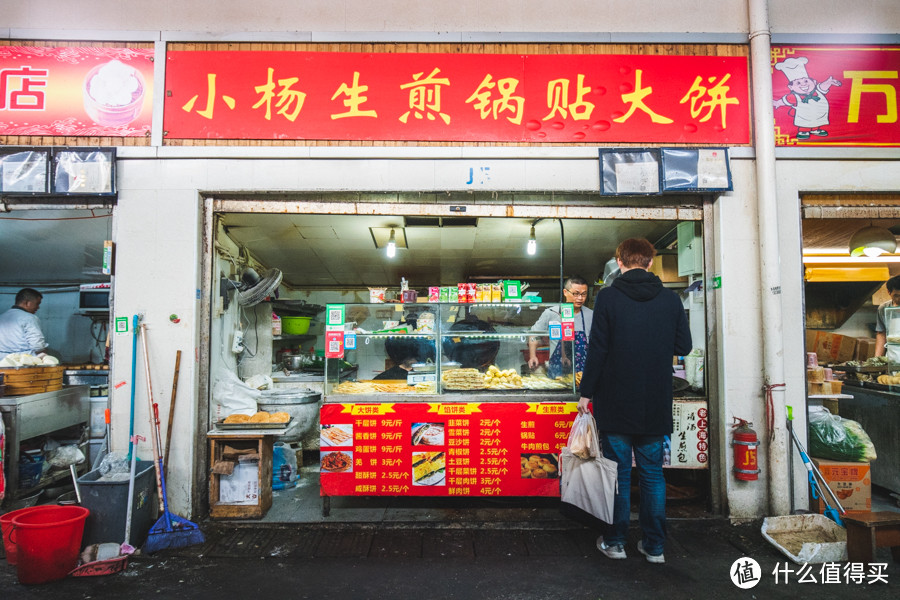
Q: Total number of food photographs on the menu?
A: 5